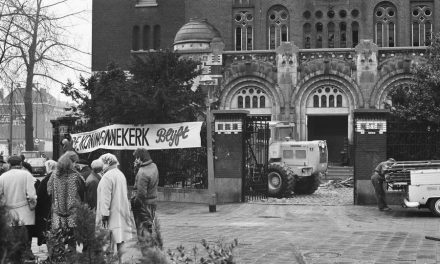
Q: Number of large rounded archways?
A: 3